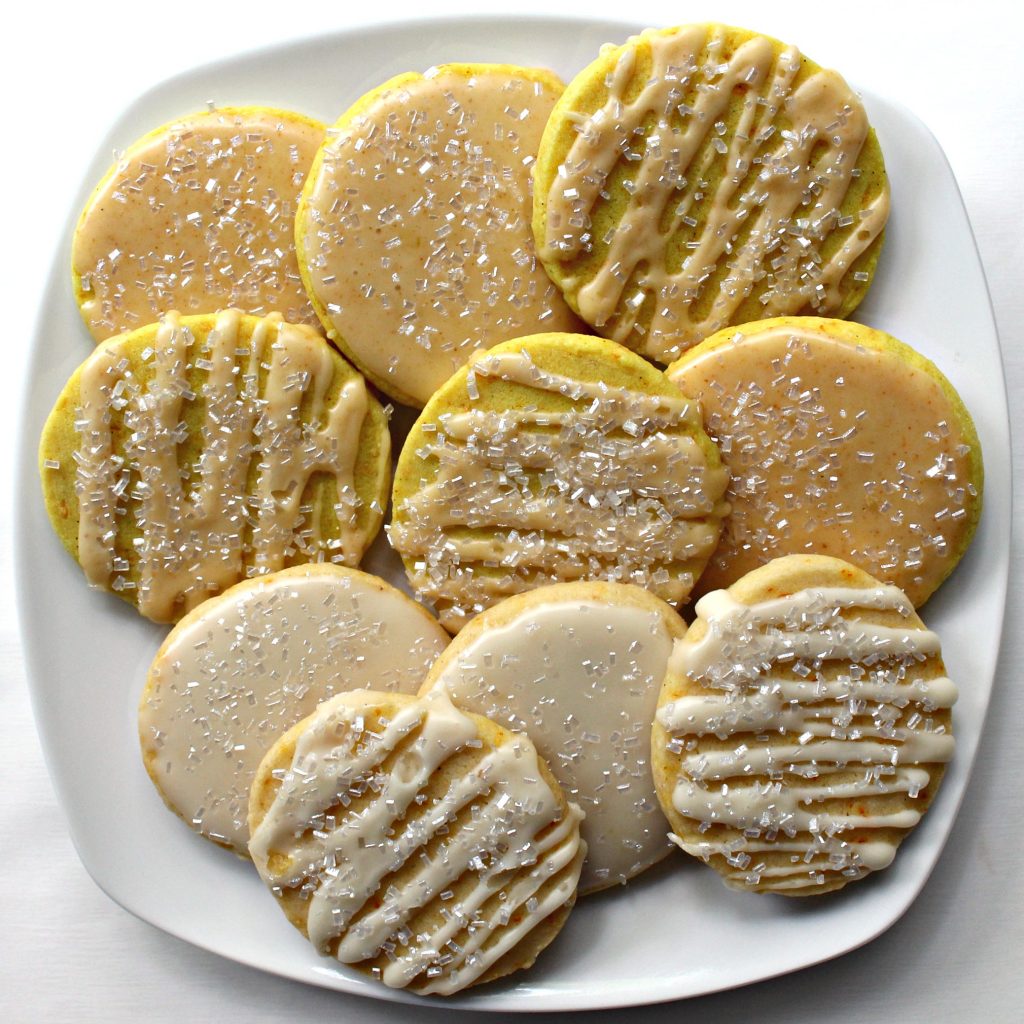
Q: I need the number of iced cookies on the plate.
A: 10